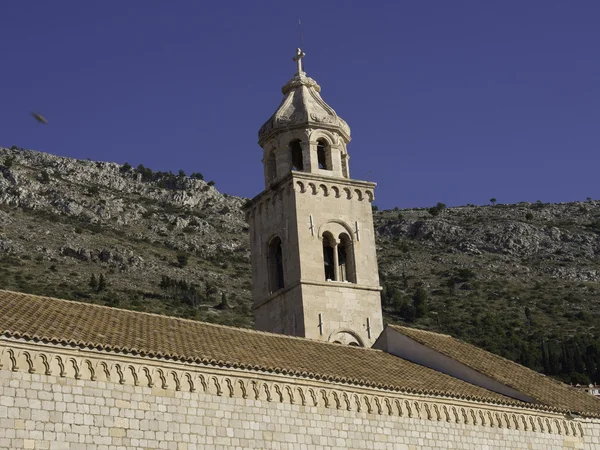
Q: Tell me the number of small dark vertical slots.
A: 4